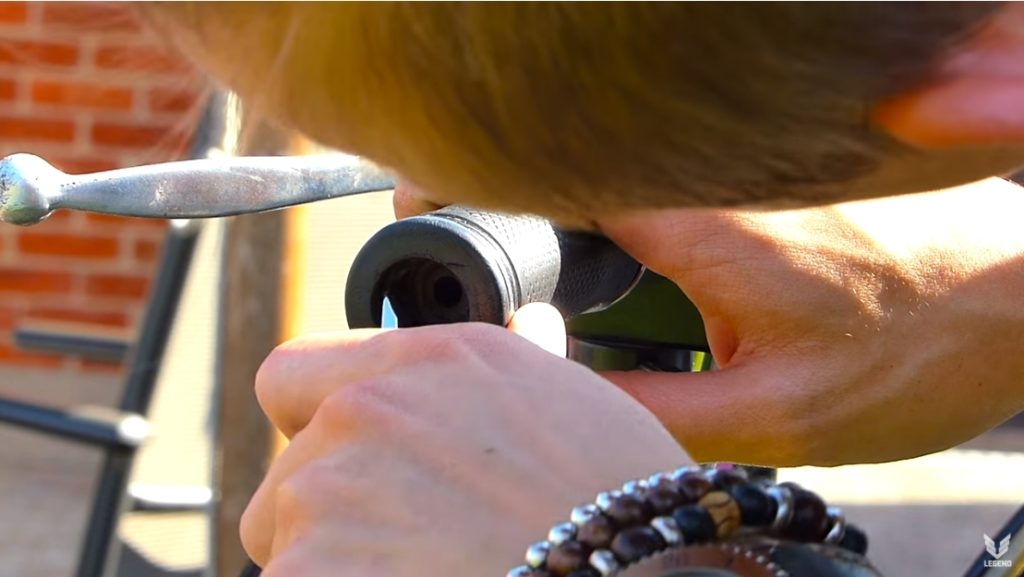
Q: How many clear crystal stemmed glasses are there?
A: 0